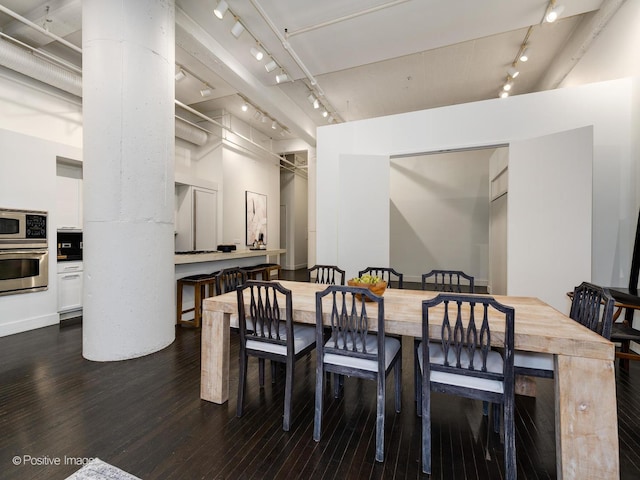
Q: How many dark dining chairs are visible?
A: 8